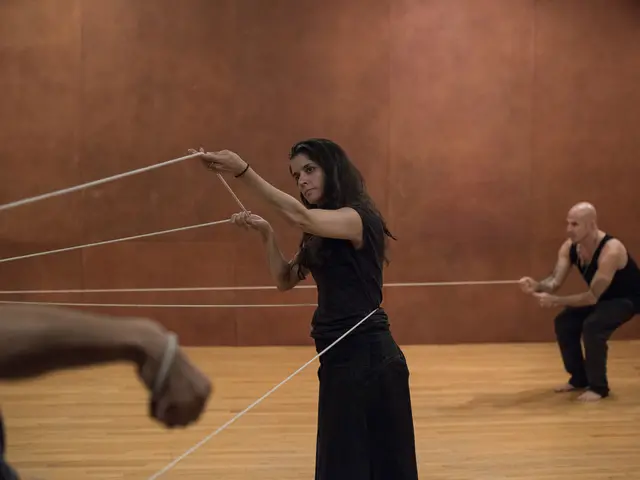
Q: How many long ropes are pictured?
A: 5